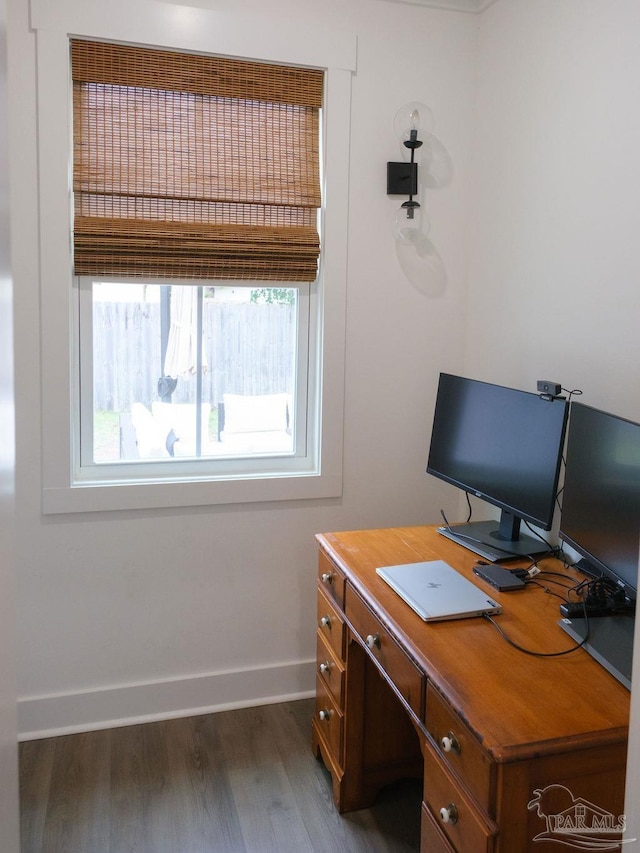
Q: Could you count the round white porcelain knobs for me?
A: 7